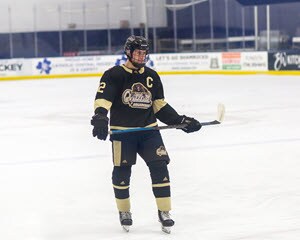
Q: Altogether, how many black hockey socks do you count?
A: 2